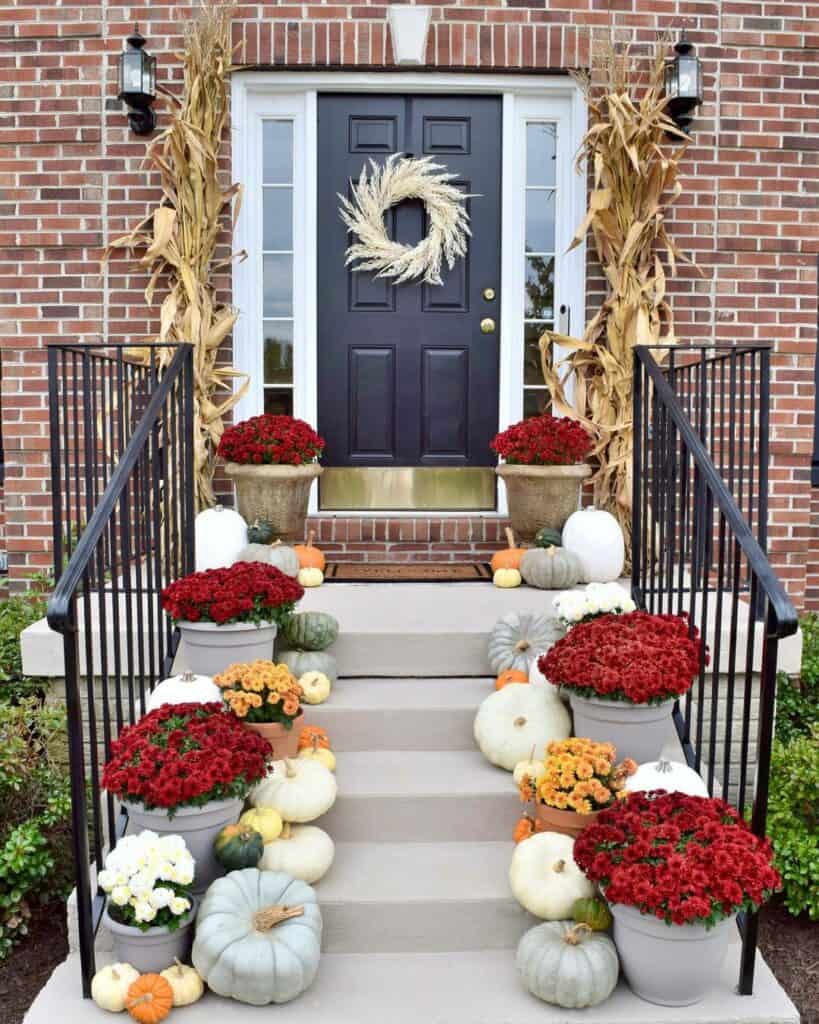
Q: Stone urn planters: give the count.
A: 2